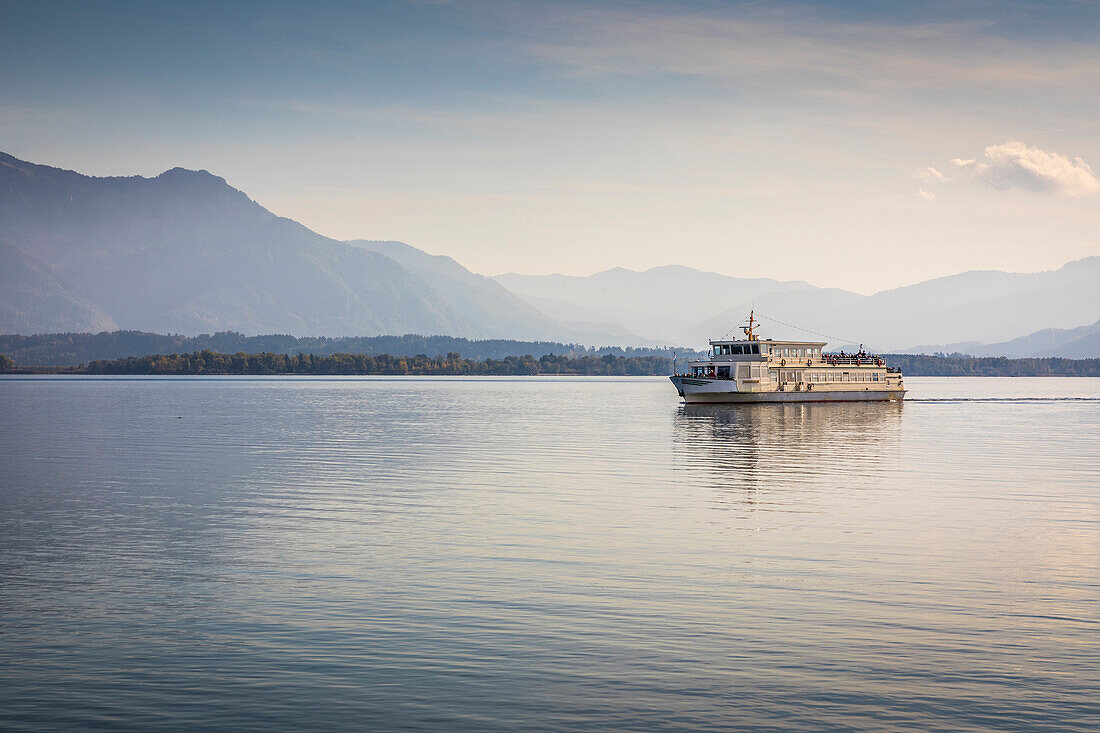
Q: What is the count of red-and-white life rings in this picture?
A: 5